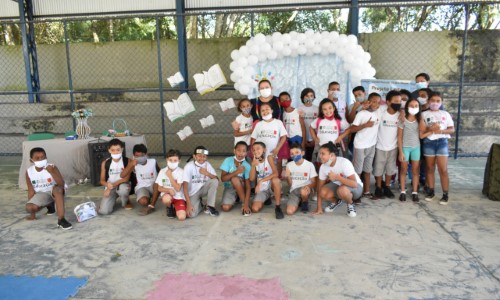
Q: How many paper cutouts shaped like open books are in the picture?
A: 6